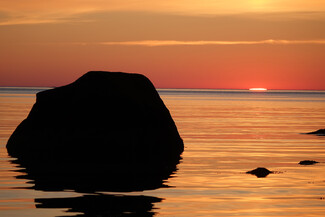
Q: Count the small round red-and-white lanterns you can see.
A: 0